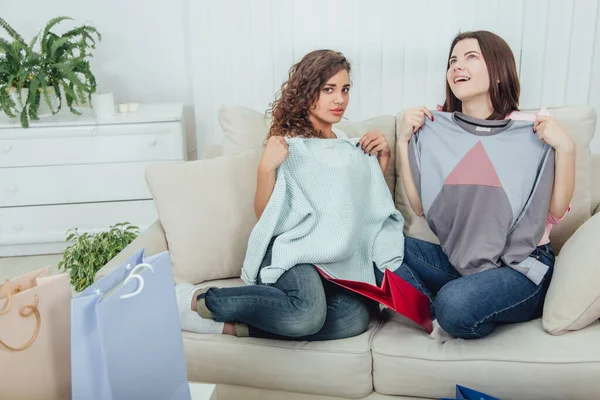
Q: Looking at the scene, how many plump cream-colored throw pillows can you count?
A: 2